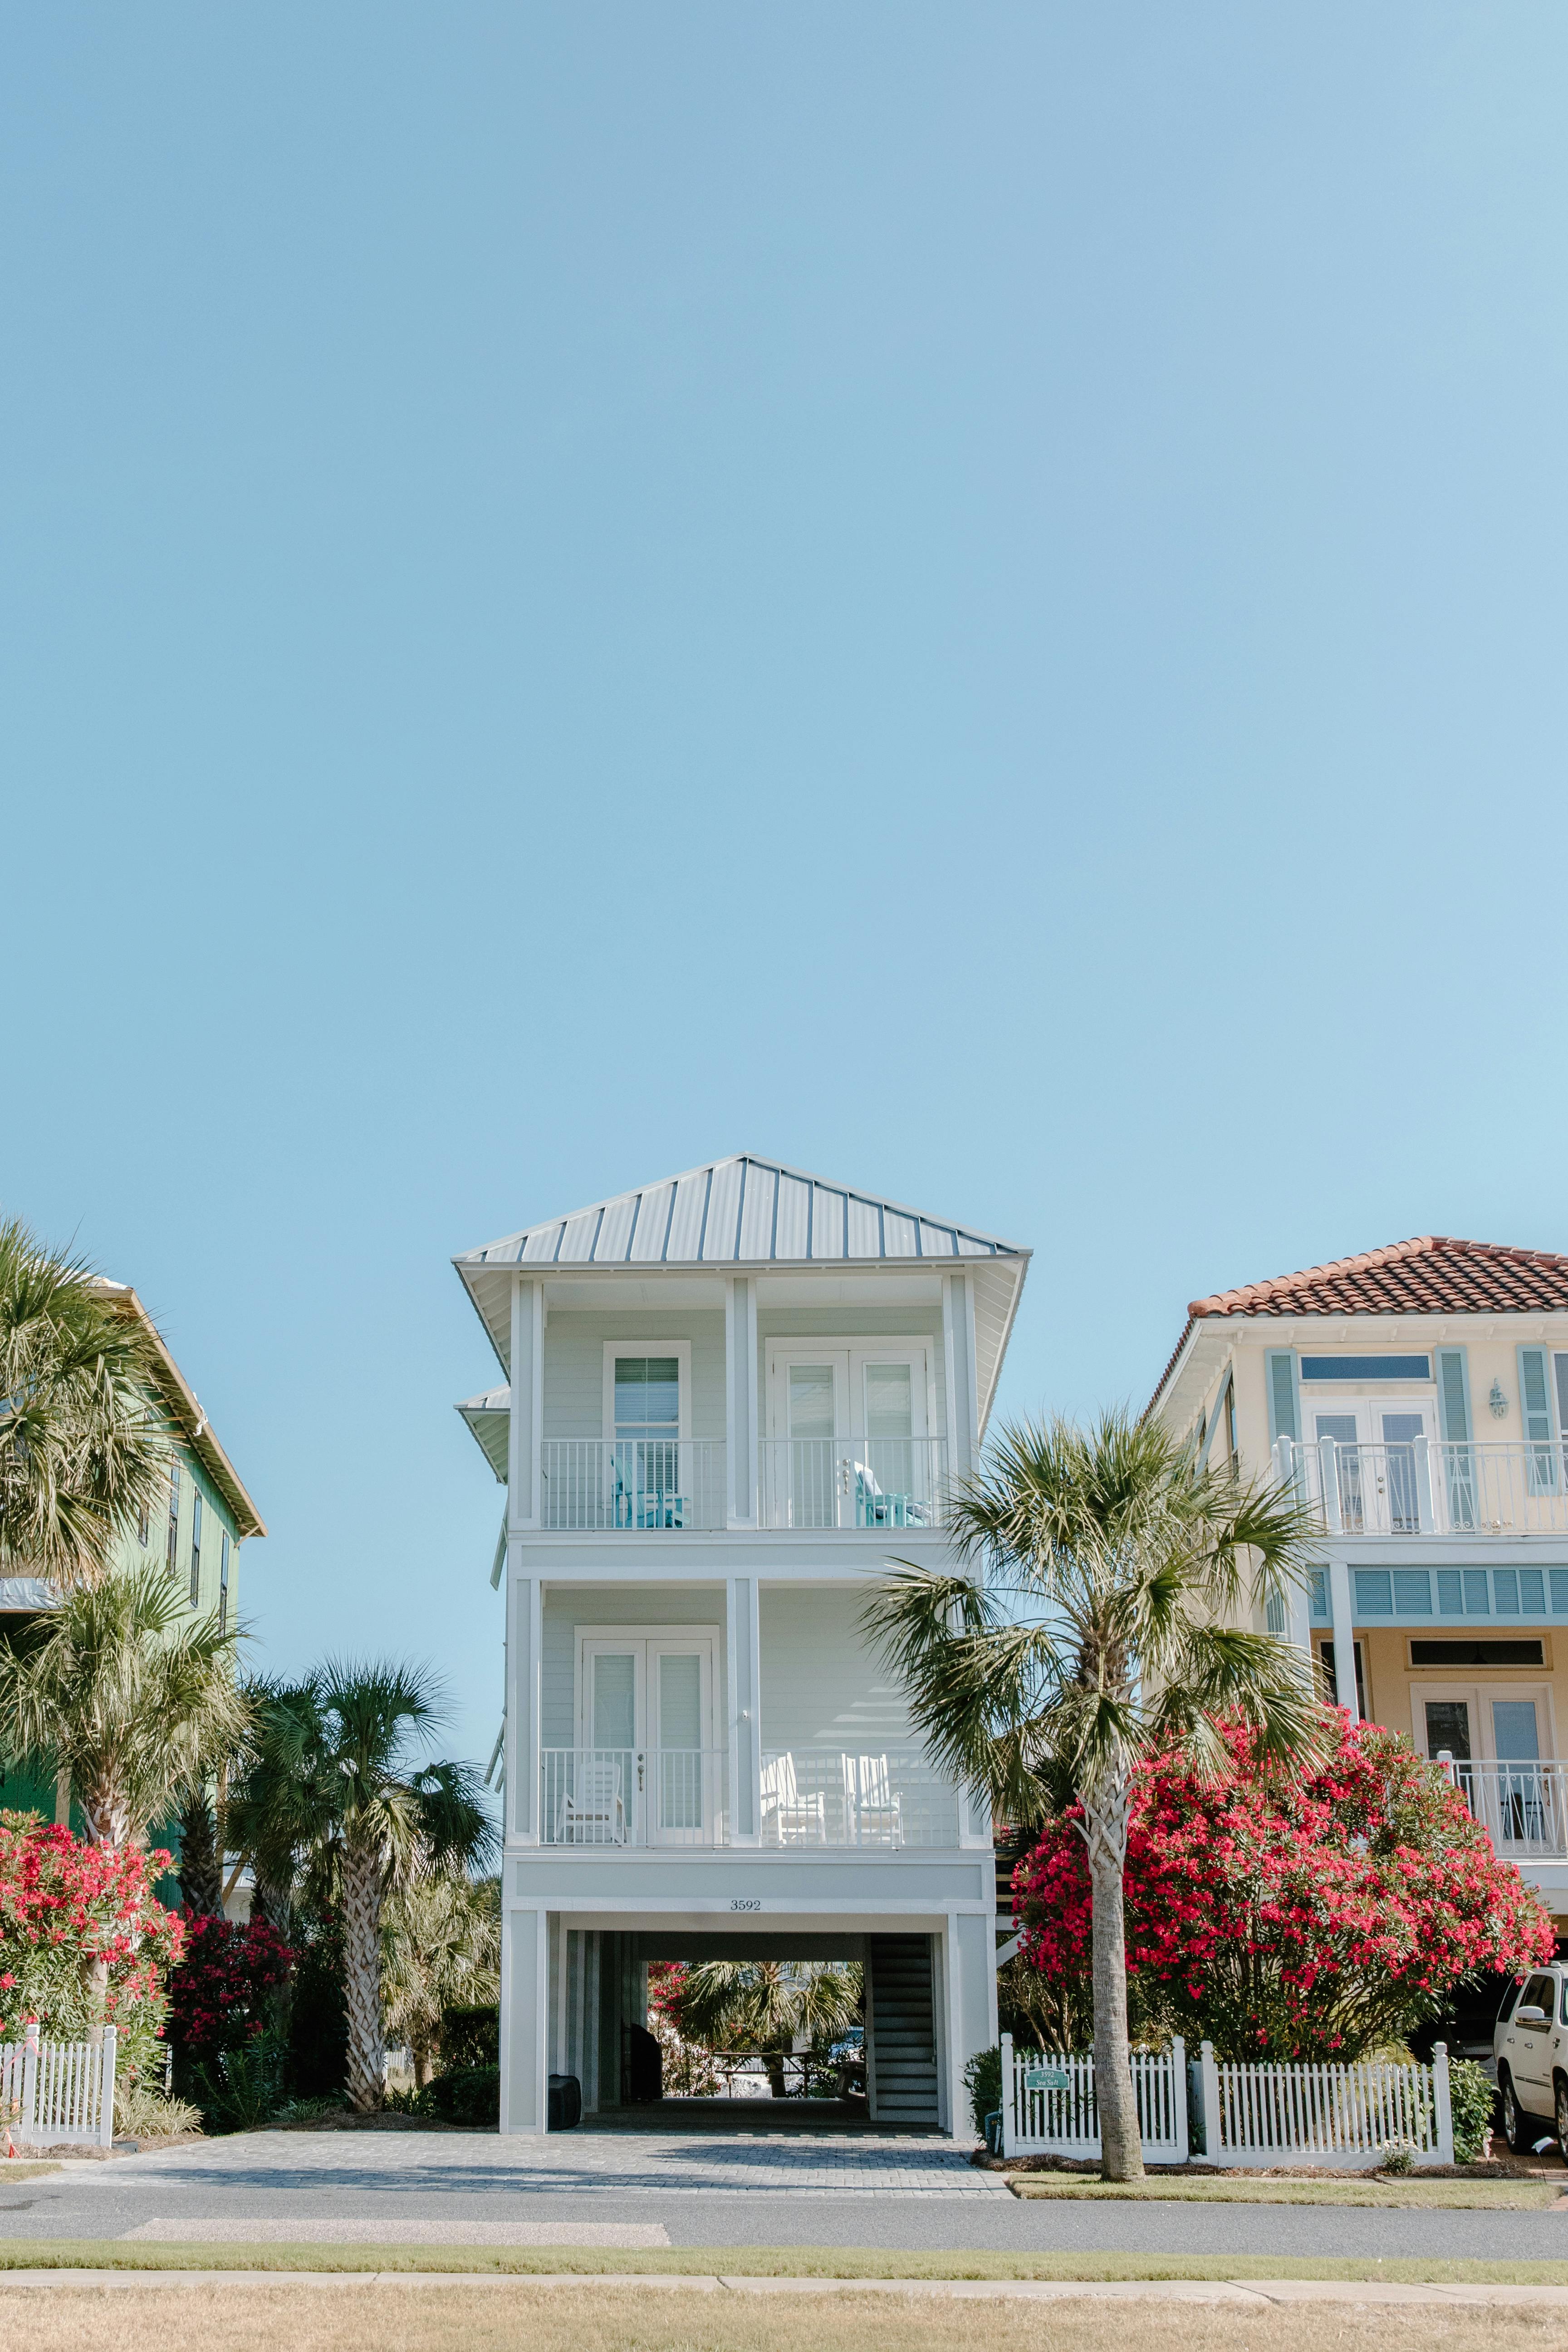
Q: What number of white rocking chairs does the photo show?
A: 2